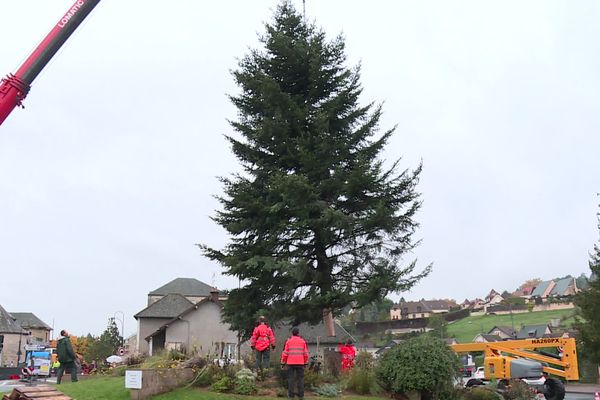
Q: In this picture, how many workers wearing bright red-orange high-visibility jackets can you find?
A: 3